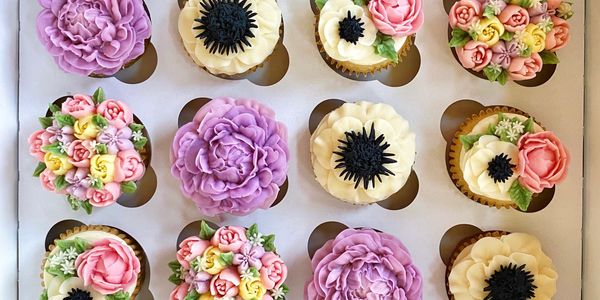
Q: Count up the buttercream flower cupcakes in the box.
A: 12